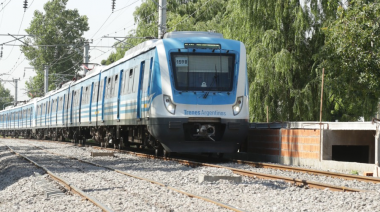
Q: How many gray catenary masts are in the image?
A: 4